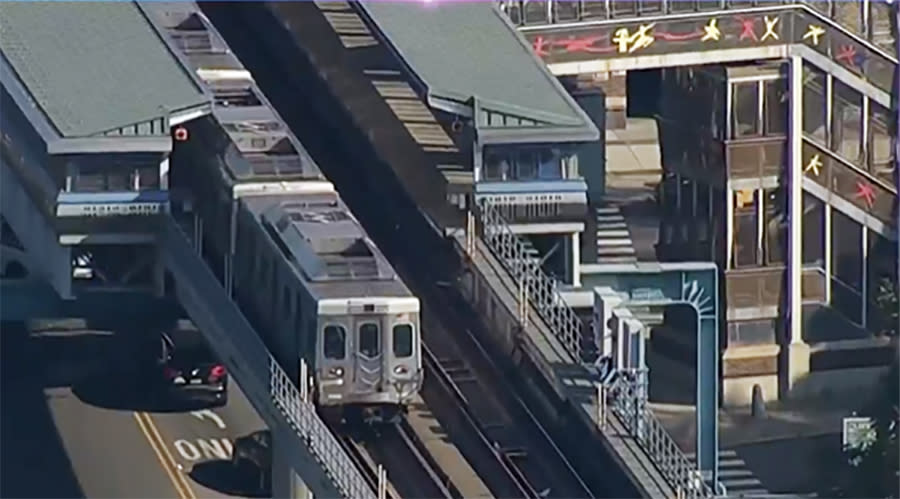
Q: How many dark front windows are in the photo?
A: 3